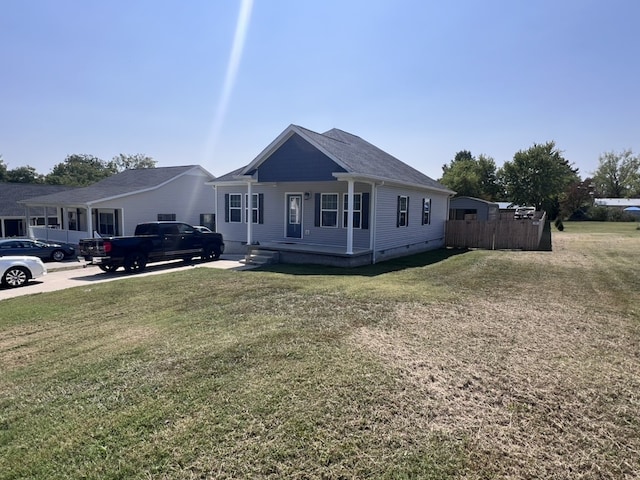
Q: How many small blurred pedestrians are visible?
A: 0